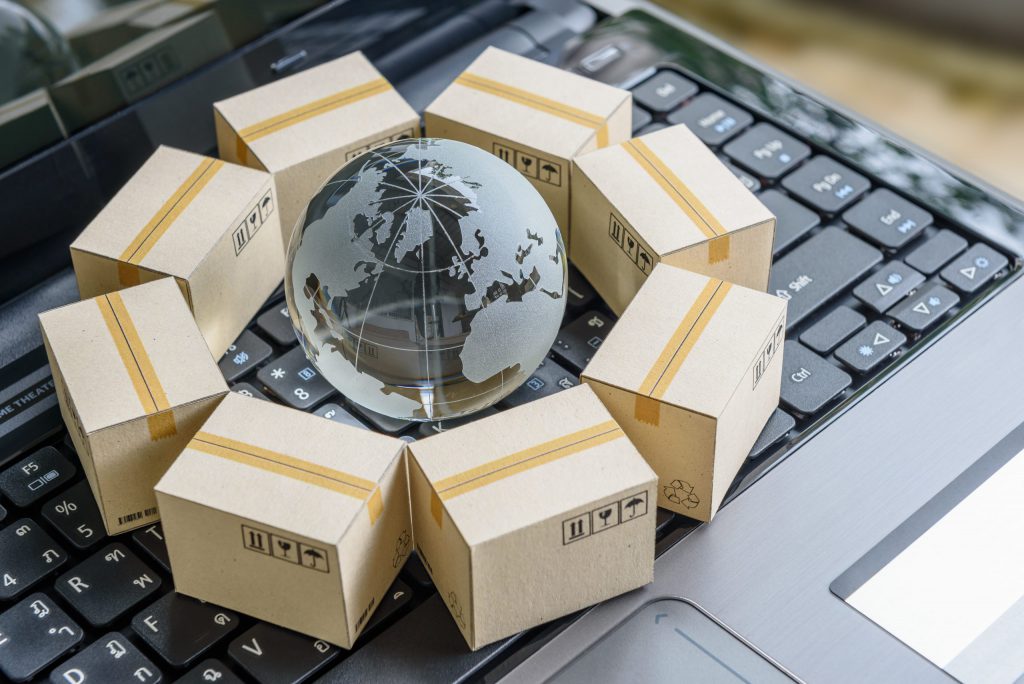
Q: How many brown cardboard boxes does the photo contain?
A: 8